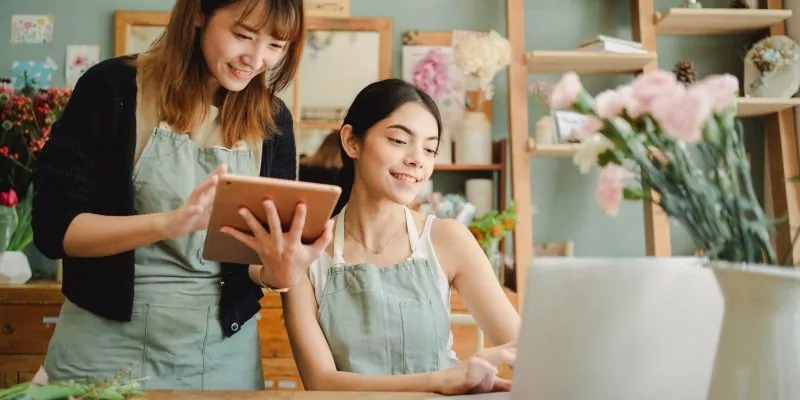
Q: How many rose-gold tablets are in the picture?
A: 1